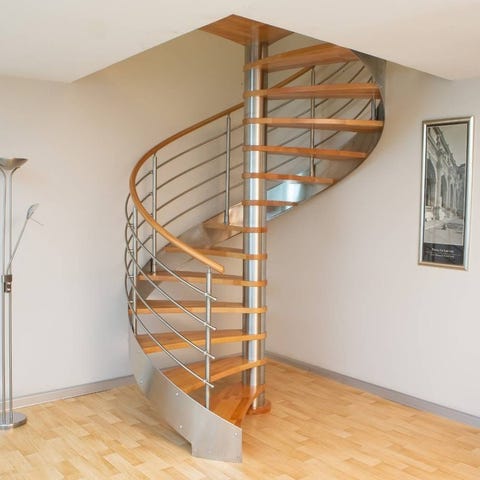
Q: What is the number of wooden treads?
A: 13